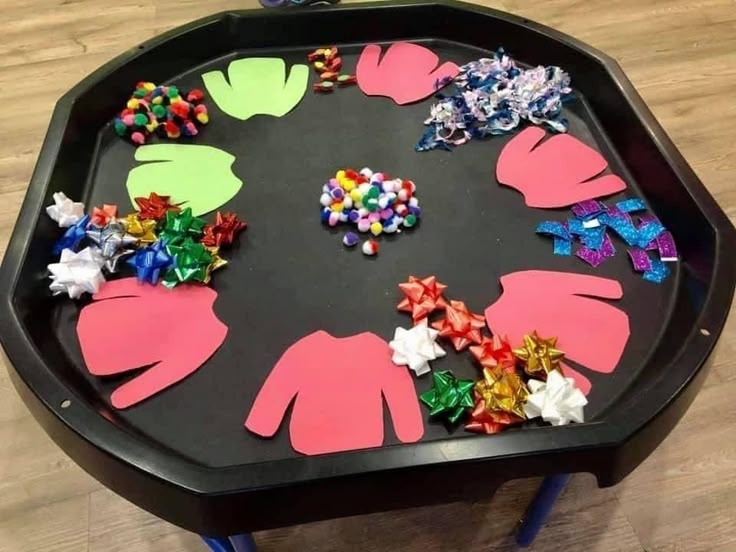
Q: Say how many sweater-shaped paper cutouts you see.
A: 7